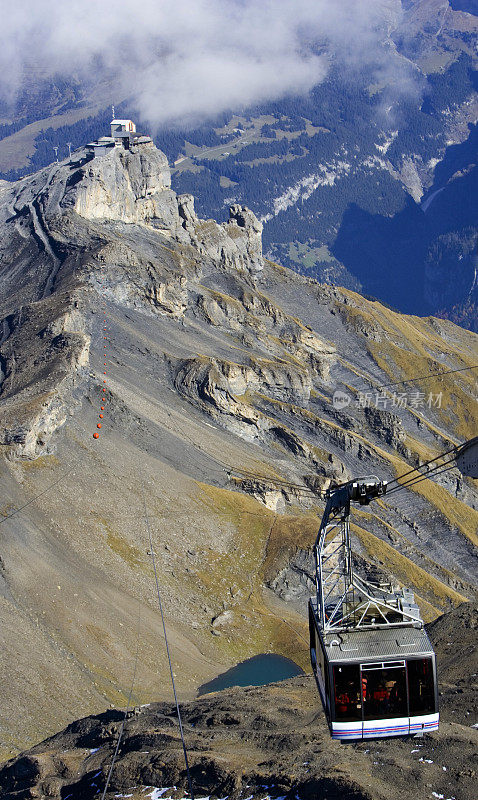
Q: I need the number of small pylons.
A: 2